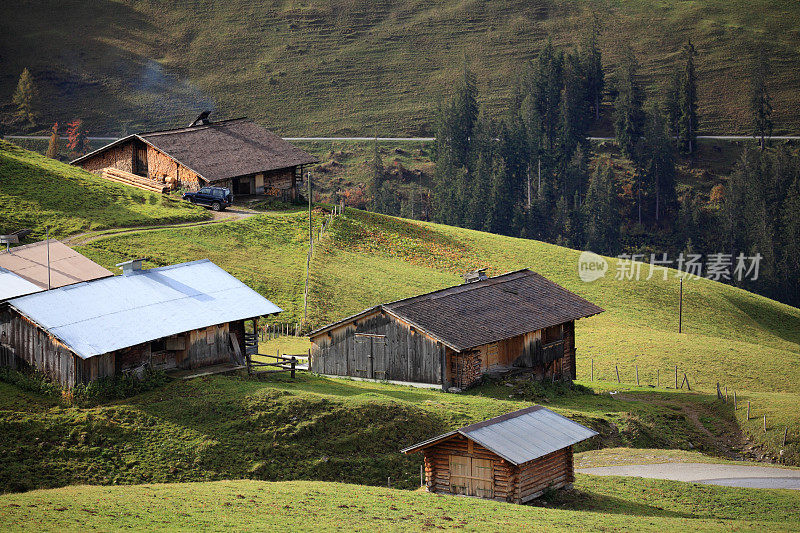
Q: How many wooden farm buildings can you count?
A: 5